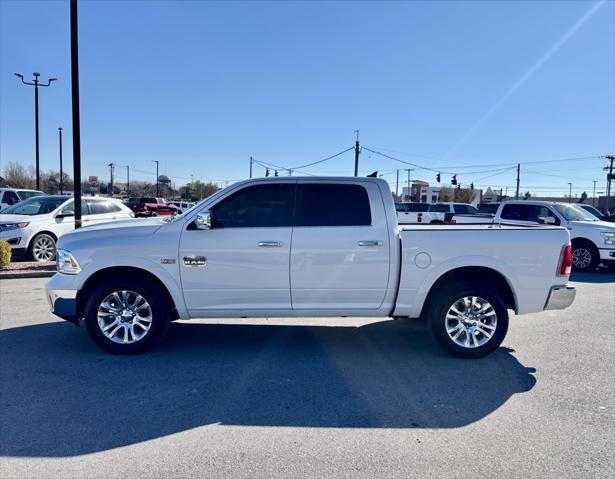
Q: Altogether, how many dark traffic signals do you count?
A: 4